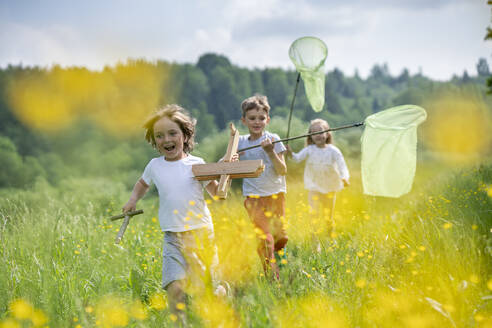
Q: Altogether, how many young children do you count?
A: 3